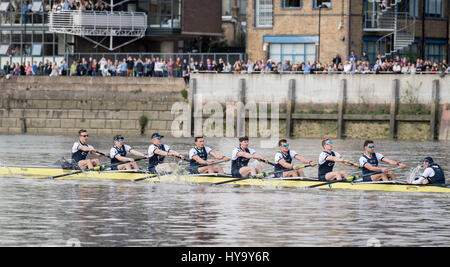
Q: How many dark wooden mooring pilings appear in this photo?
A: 6